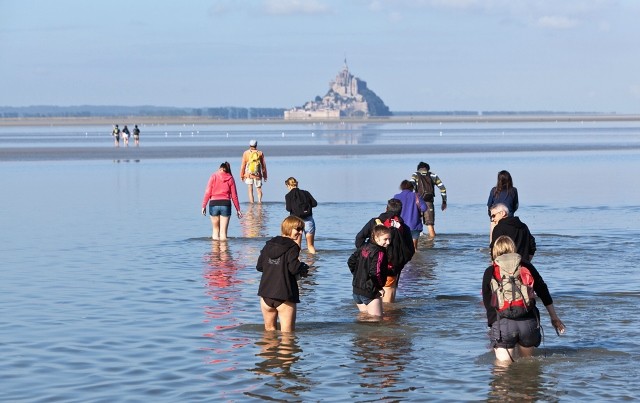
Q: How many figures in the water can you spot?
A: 14